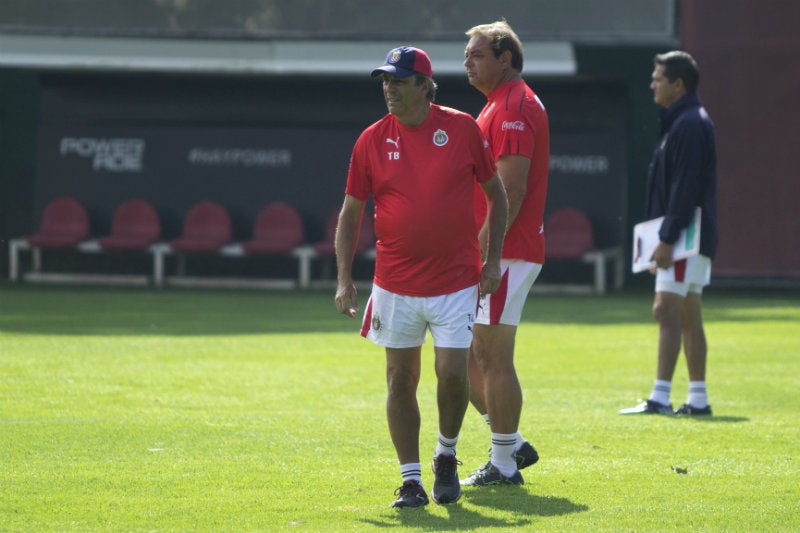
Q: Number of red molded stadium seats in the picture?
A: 6